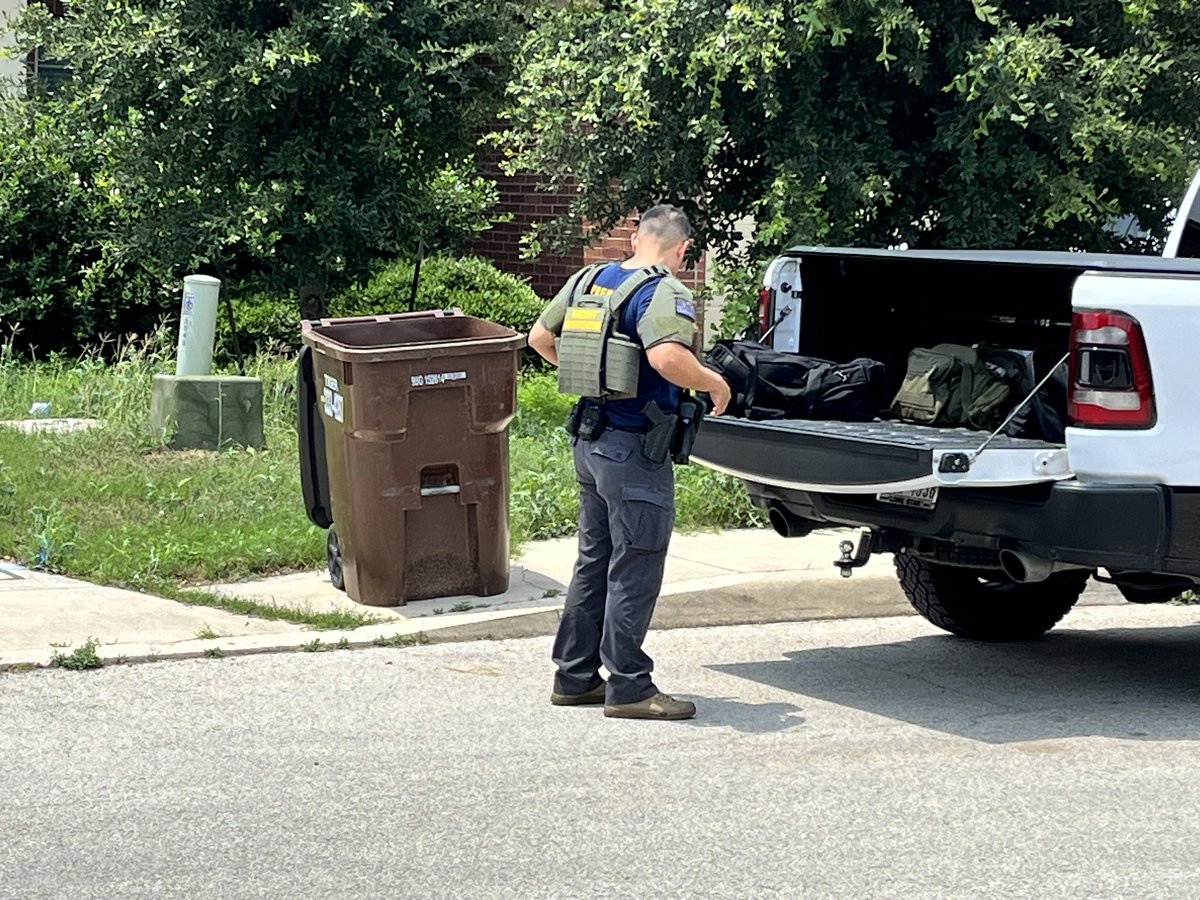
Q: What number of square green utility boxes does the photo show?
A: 1